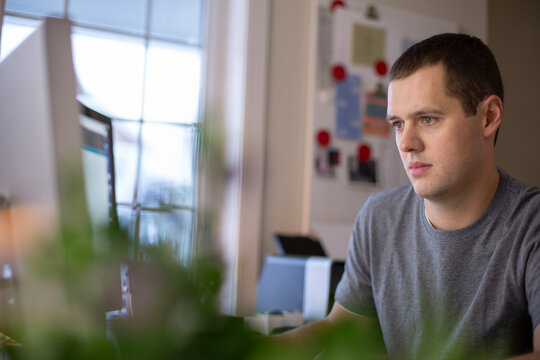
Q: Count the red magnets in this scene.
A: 5